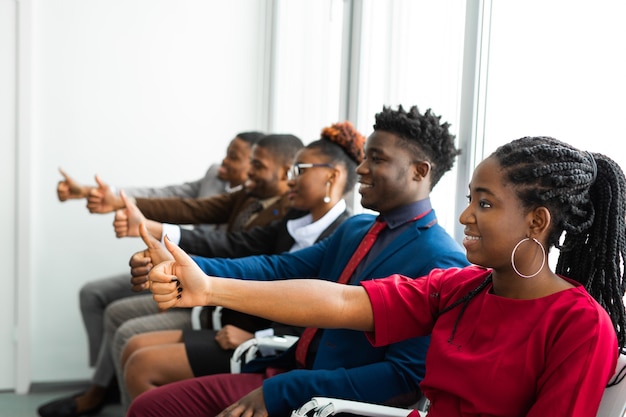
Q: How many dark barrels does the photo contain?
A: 0